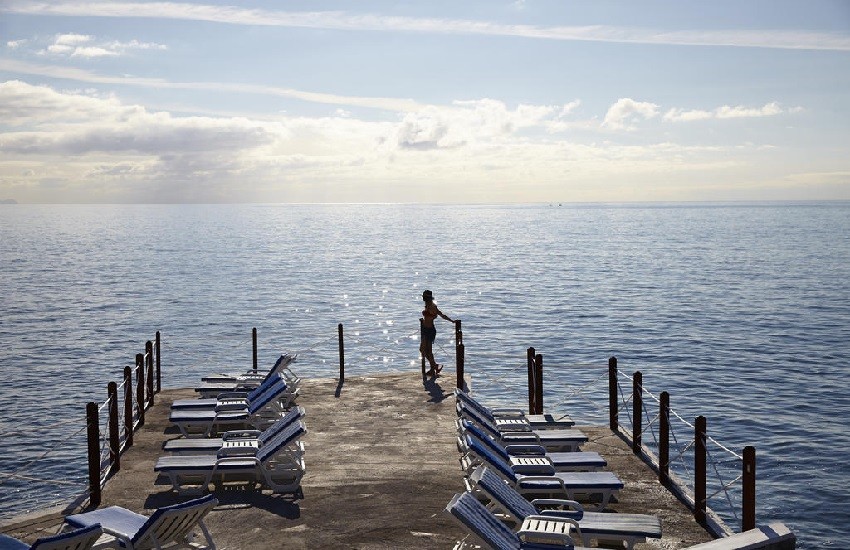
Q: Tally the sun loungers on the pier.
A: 14